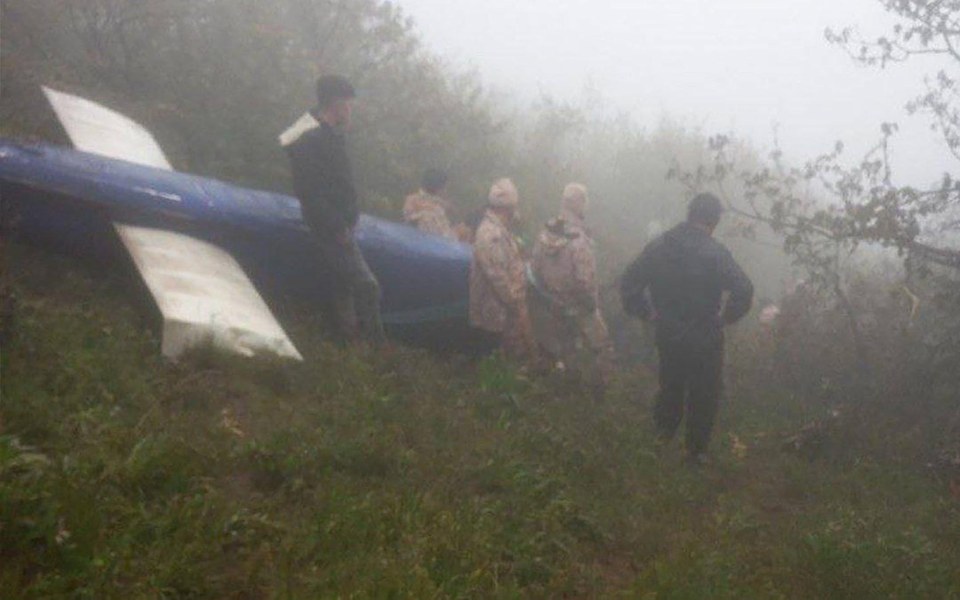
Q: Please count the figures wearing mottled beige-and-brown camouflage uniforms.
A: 3